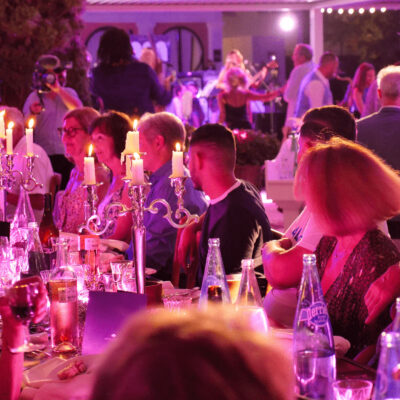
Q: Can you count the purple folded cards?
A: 1